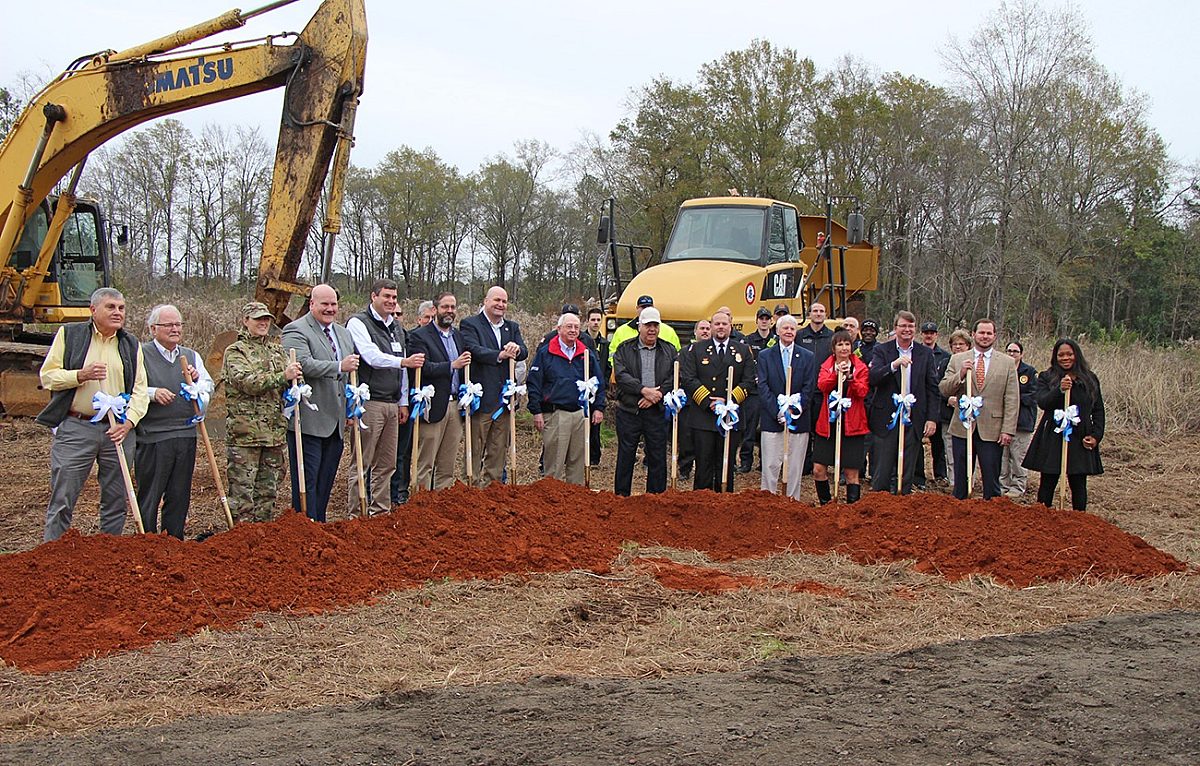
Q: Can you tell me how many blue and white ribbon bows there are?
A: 15